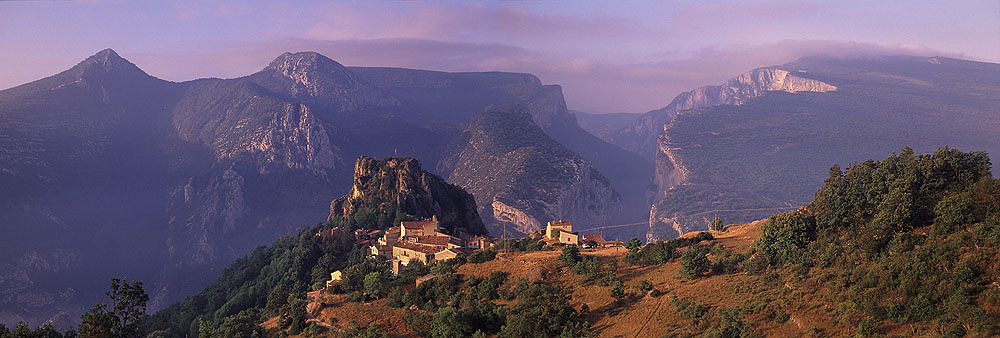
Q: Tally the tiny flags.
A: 3